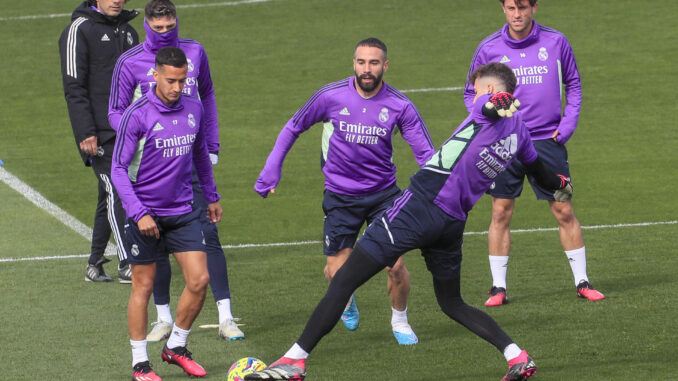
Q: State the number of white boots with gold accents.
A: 2